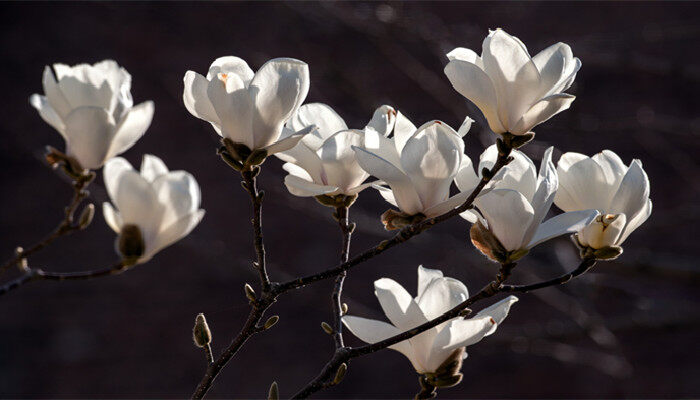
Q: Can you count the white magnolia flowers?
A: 9